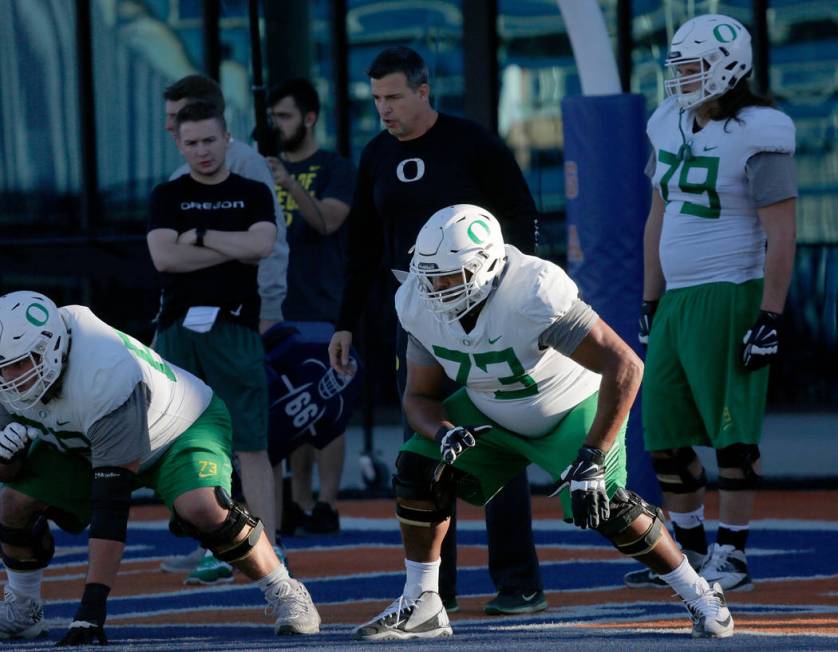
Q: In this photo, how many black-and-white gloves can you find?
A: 6